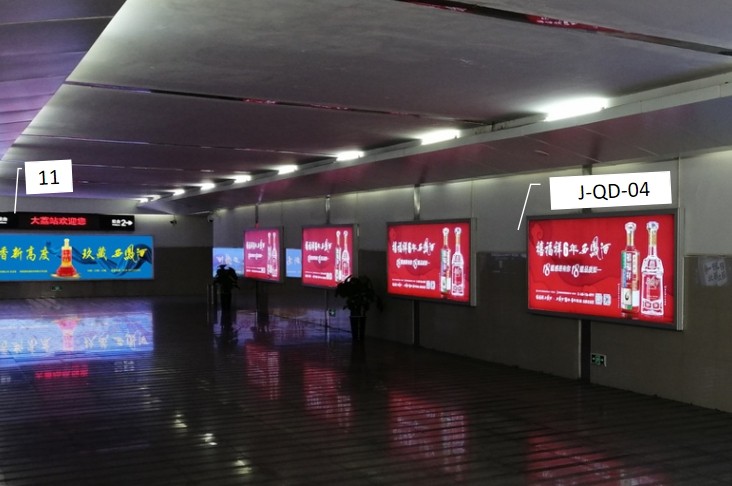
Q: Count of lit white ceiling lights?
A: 9